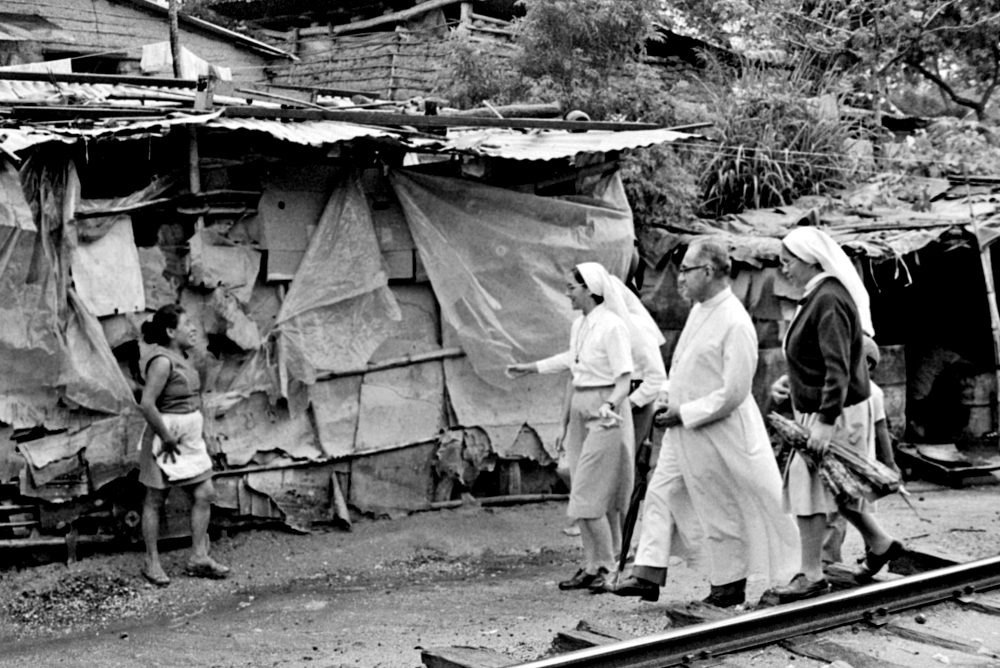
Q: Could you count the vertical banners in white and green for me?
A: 0